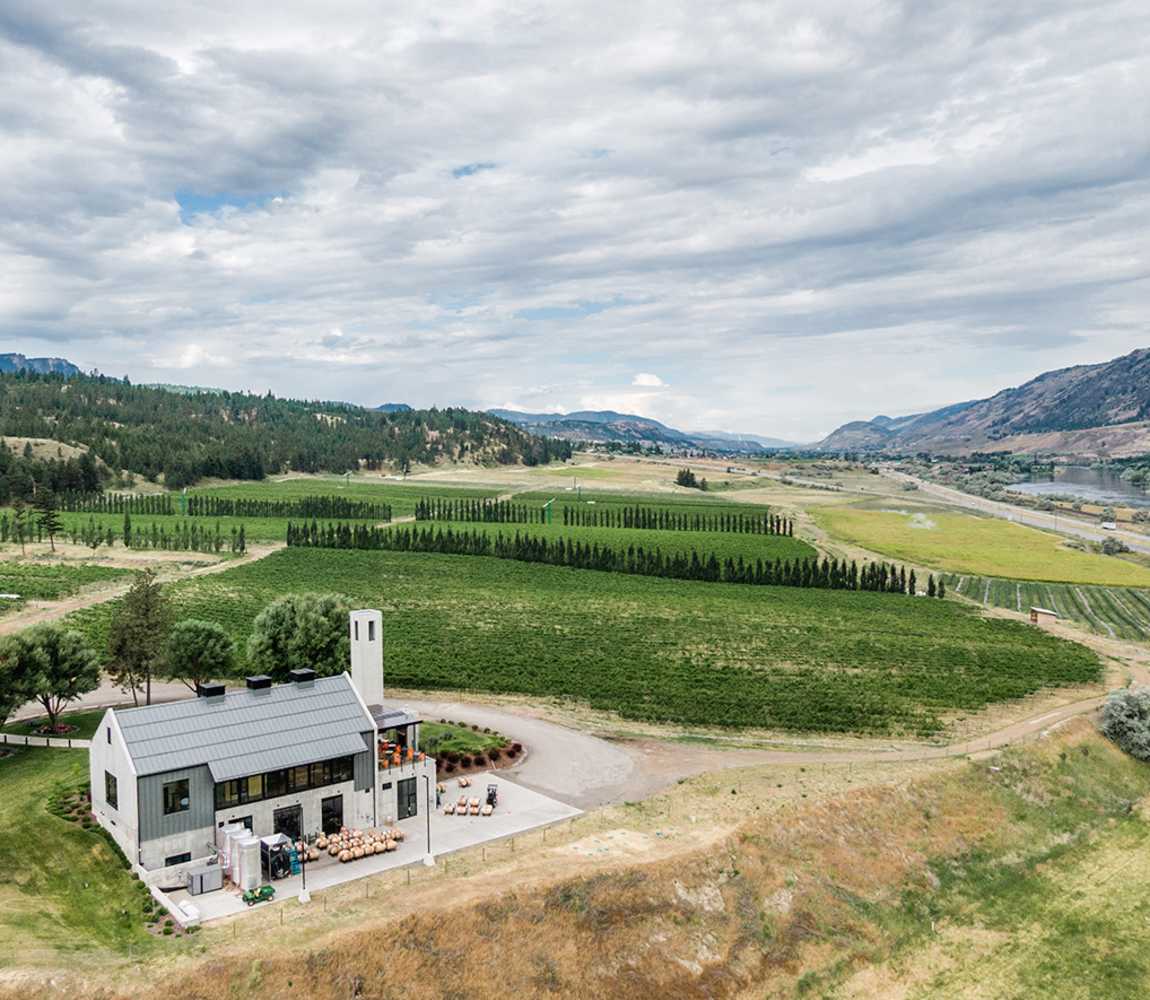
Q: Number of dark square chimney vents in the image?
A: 3